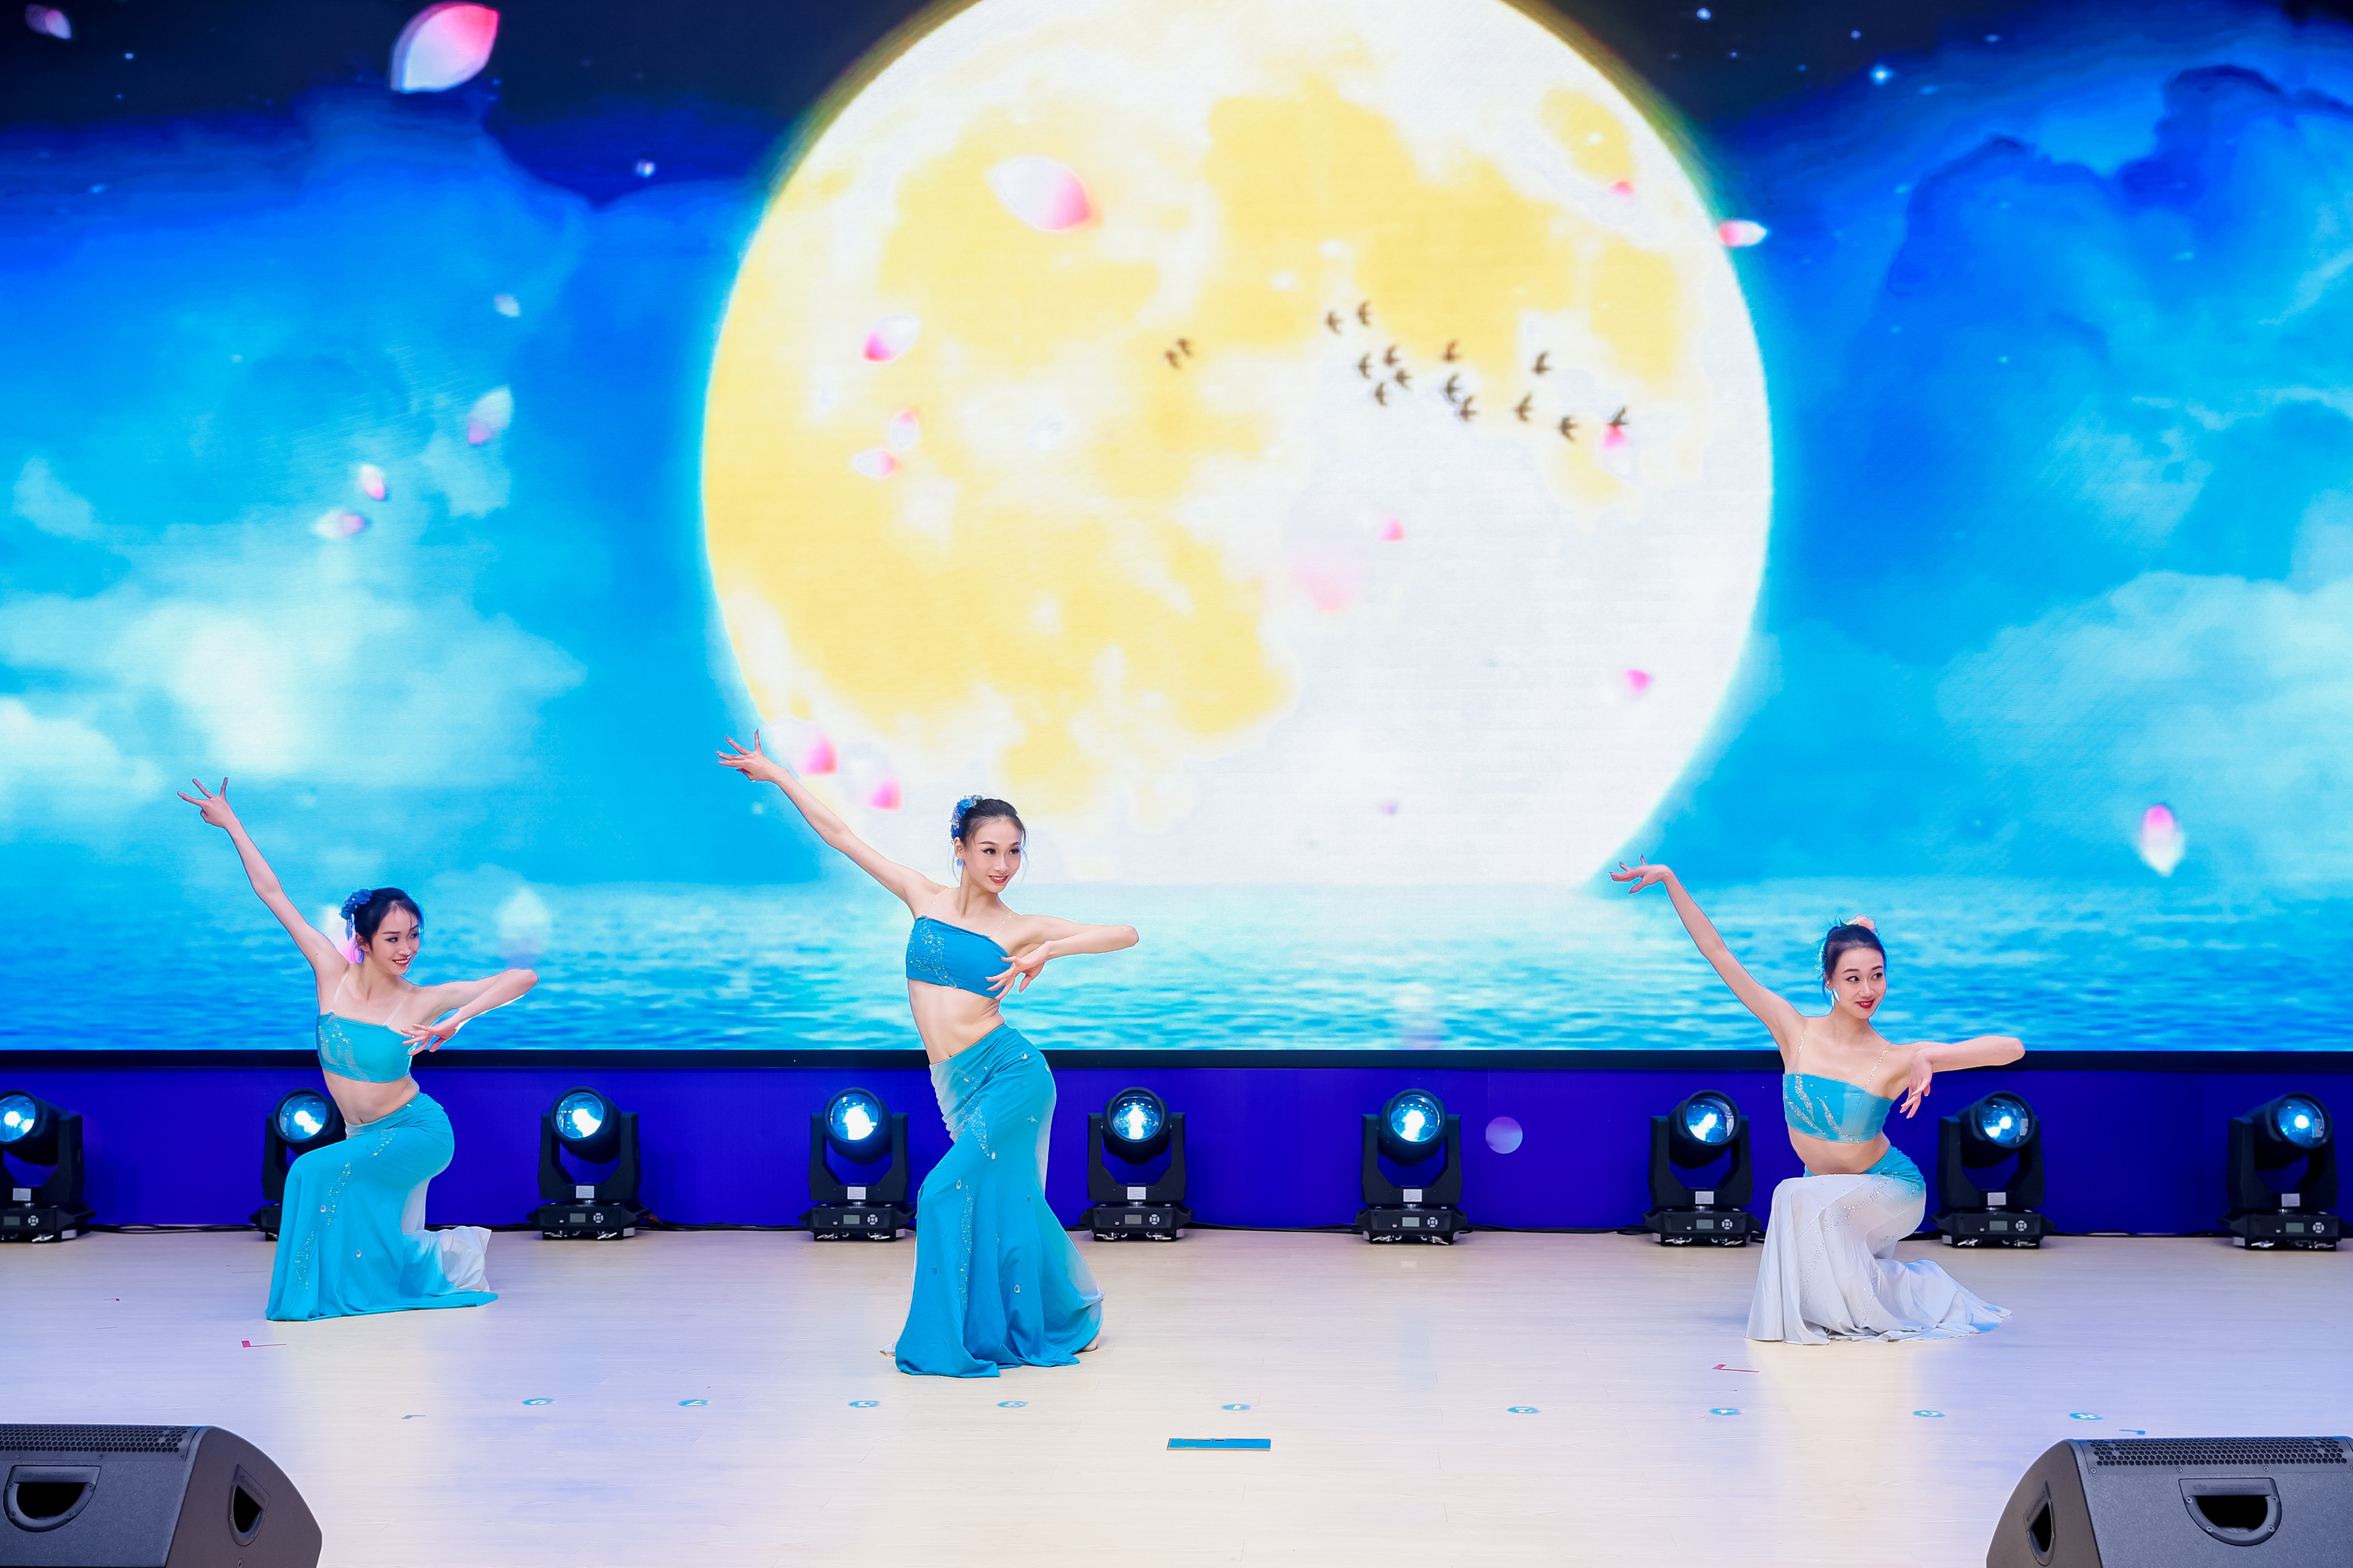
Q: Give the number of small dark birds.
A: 15